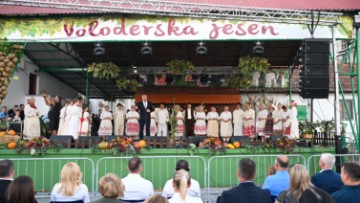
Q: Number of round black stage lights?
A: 4